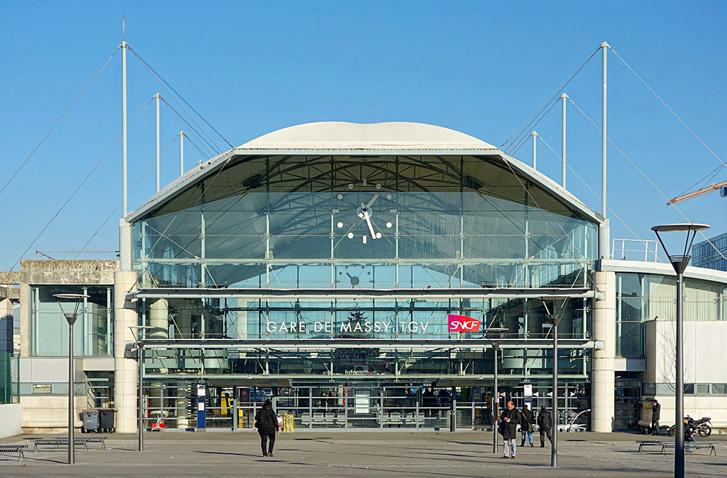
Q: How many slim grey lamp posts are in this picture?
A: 5